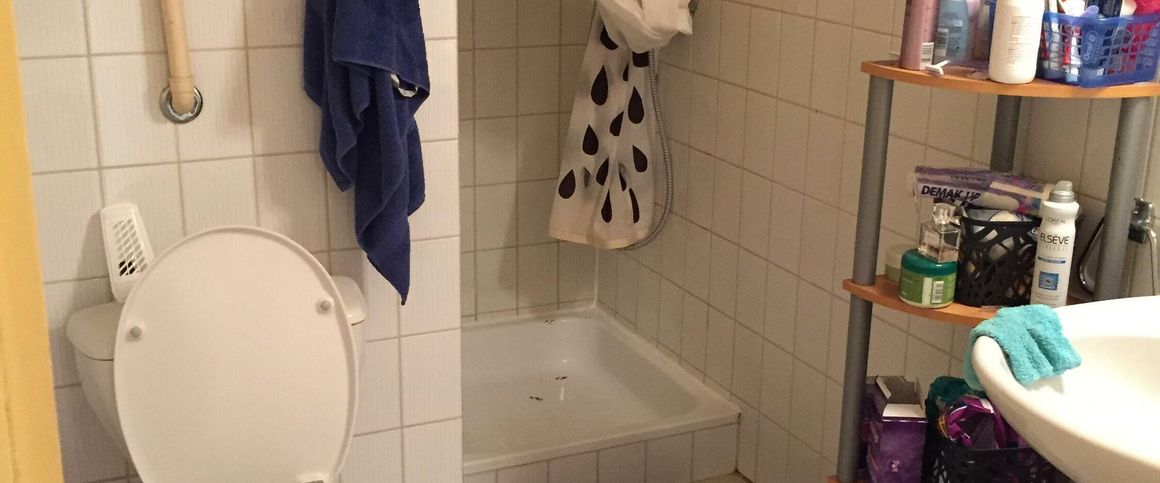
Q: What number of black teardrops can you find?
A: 13